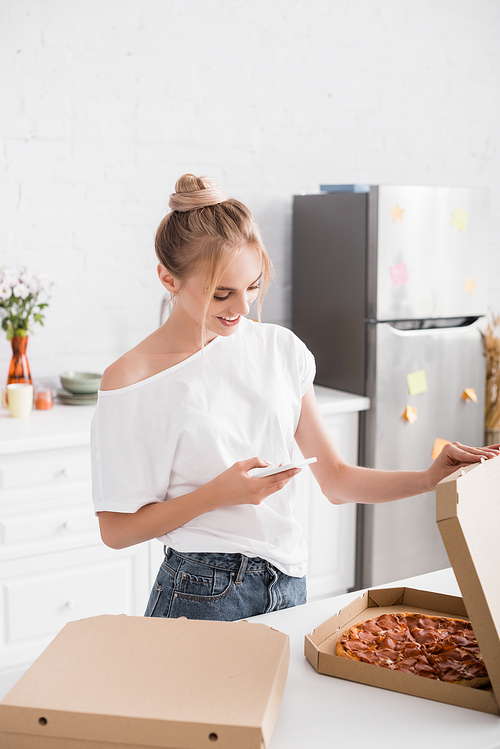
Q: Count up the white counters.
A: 2